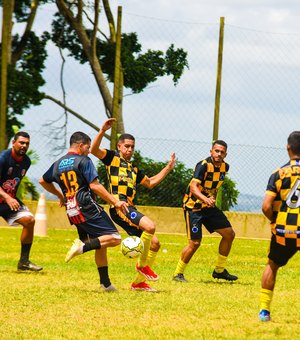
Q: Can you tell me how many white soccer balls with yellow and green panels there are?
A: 1